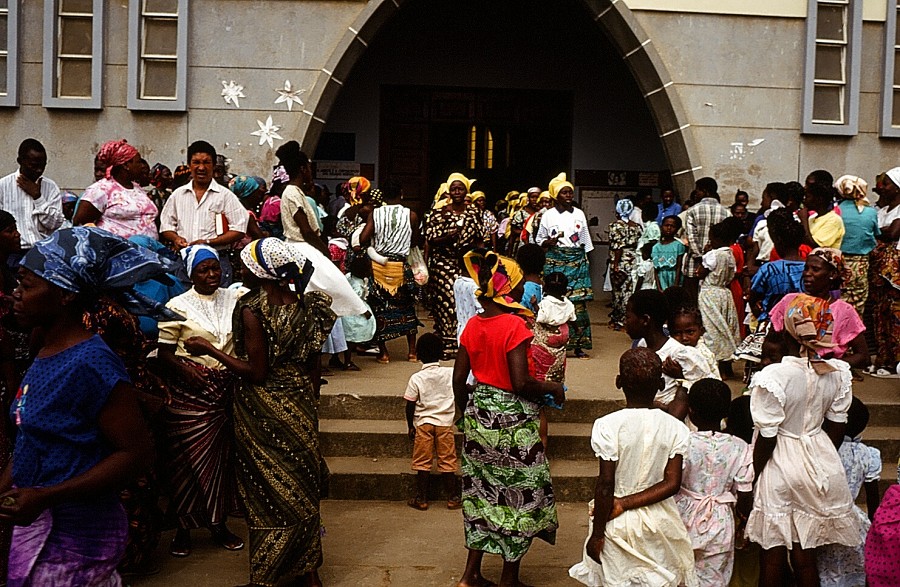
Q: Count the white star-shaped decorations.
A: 3